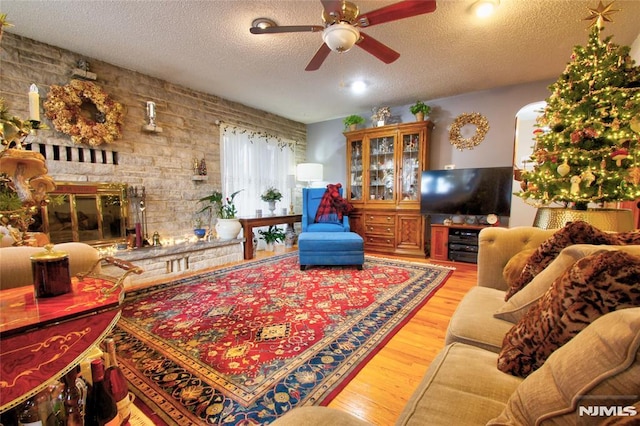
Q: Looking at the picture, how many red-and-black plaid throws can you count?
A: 1